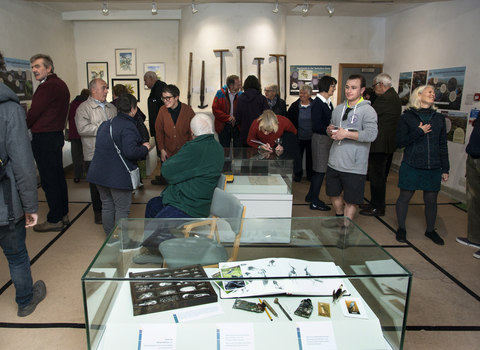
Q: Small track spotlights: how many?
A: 6